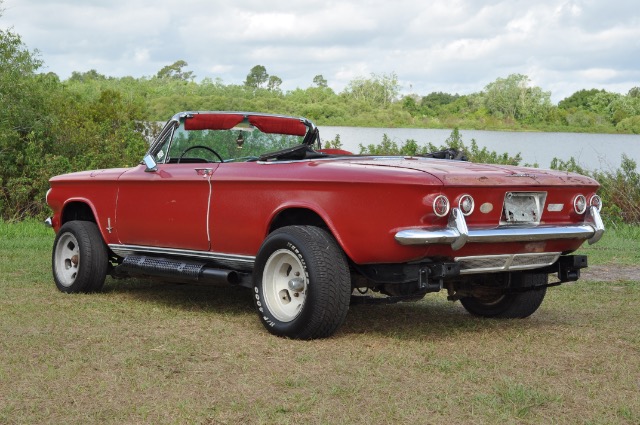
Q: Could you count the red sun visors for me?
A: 2